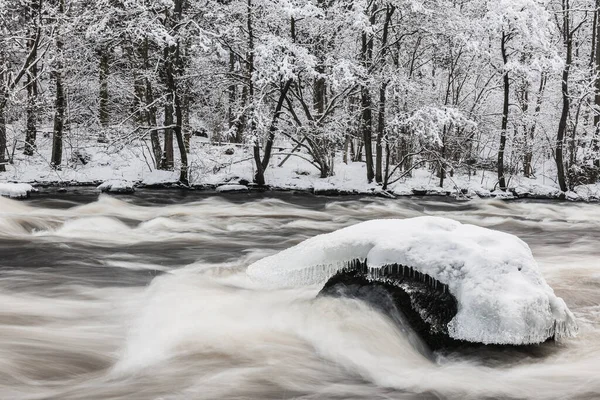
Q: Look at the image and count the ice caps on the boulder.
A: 1